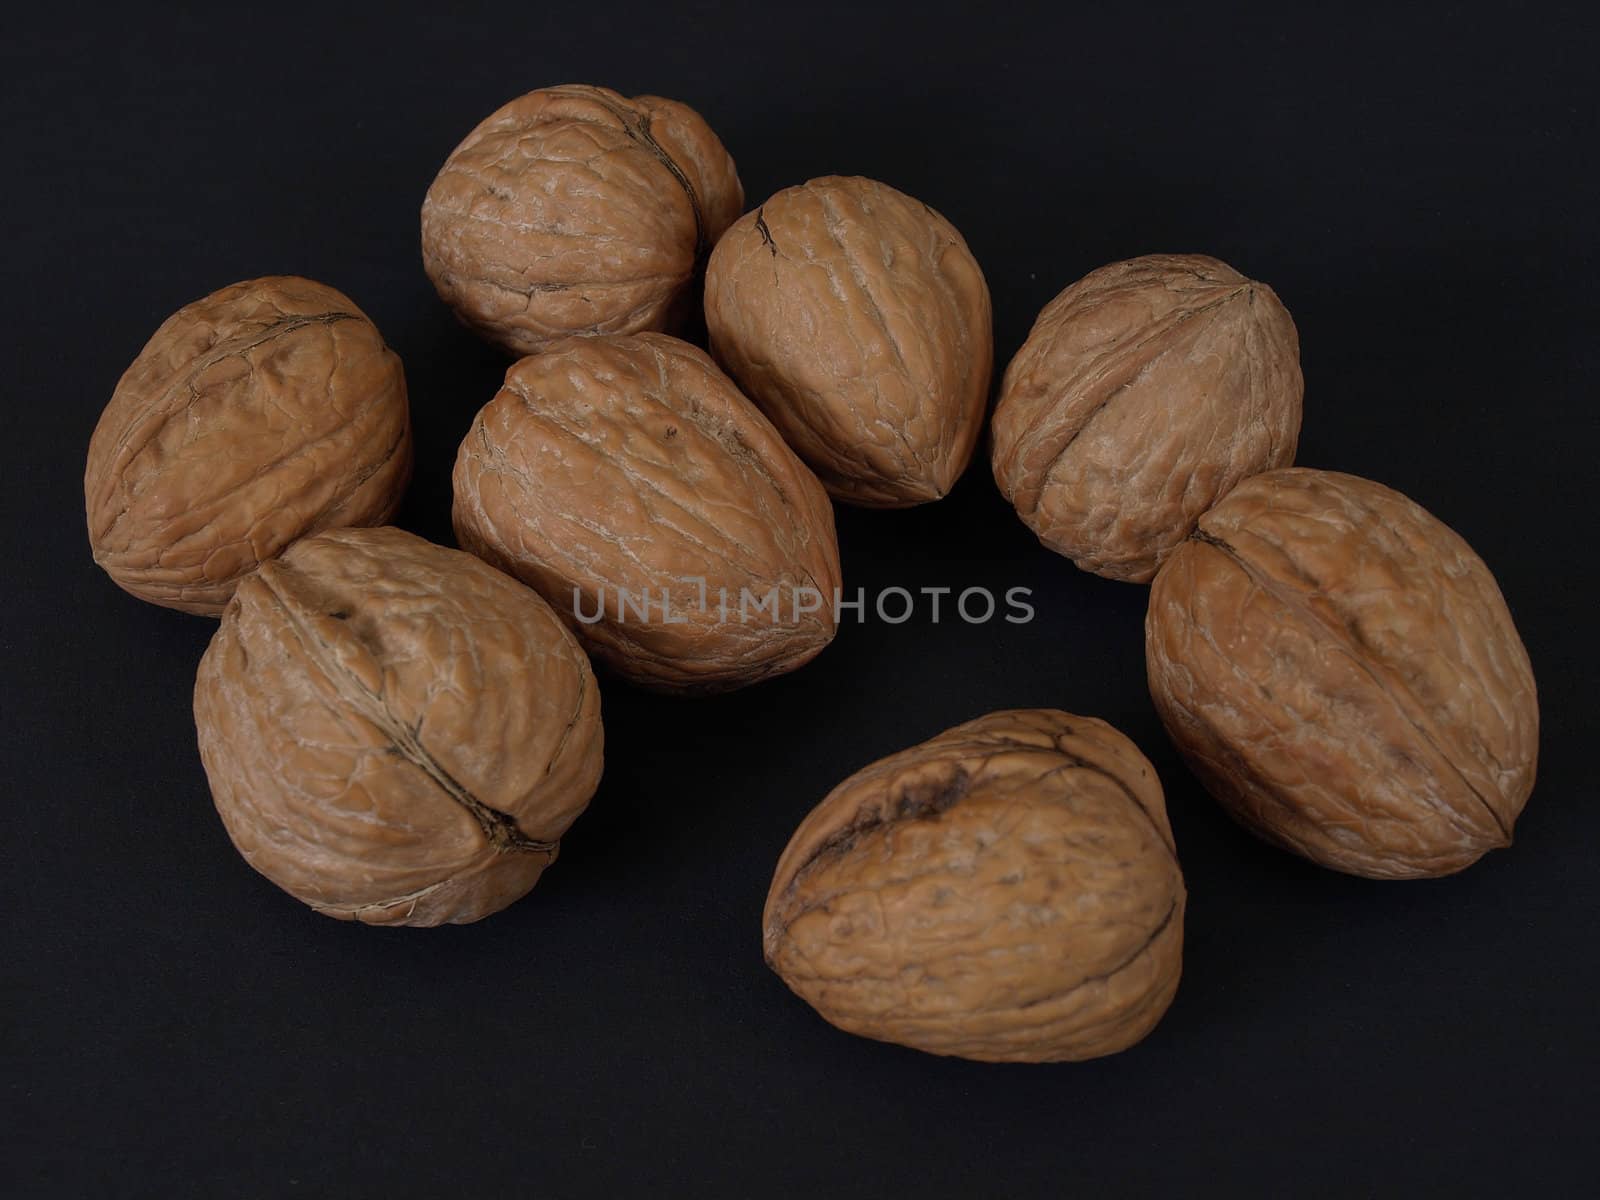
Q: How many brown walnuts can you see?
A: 8